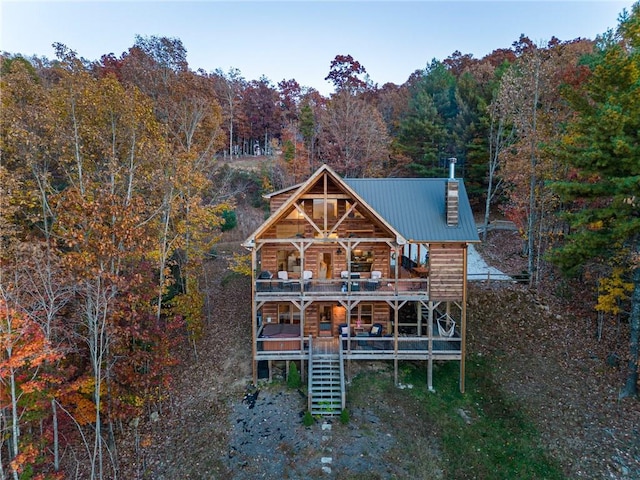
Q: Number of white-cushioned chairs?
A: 4